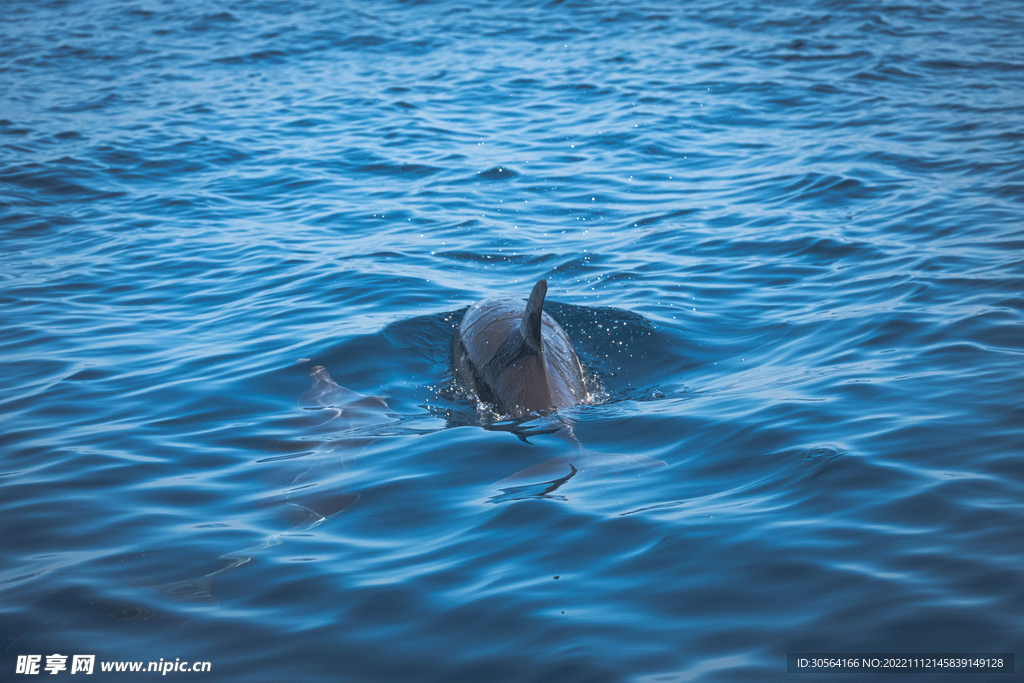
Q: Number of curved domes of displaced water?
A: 1